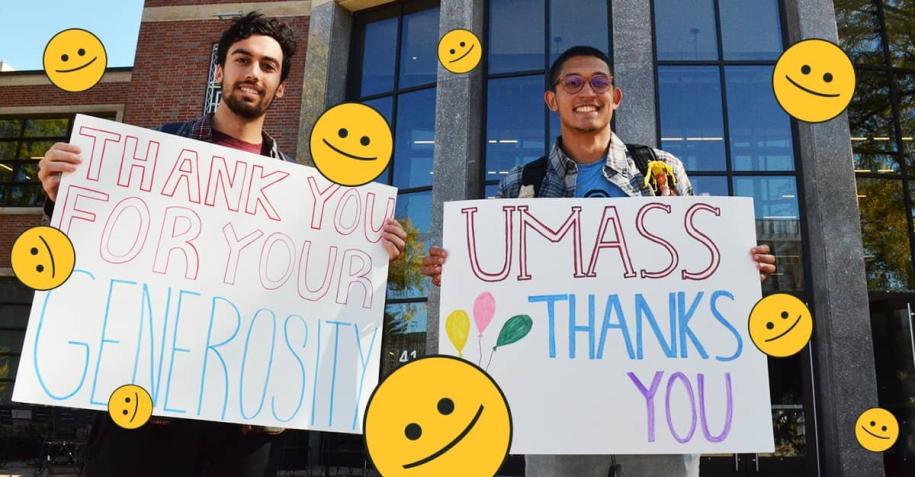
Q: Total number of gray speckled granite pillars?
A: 4